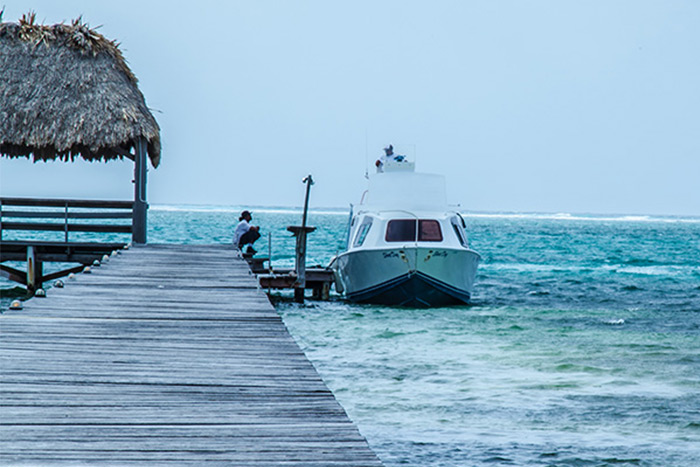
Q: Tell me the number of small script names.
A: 2